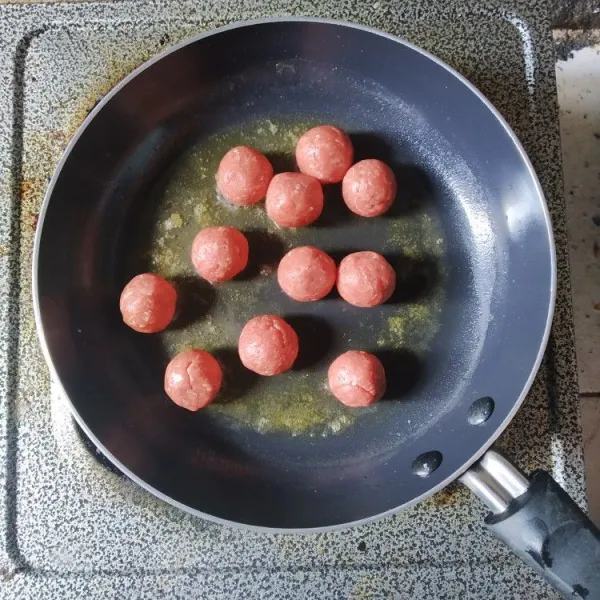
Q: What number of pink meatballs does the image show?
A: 11